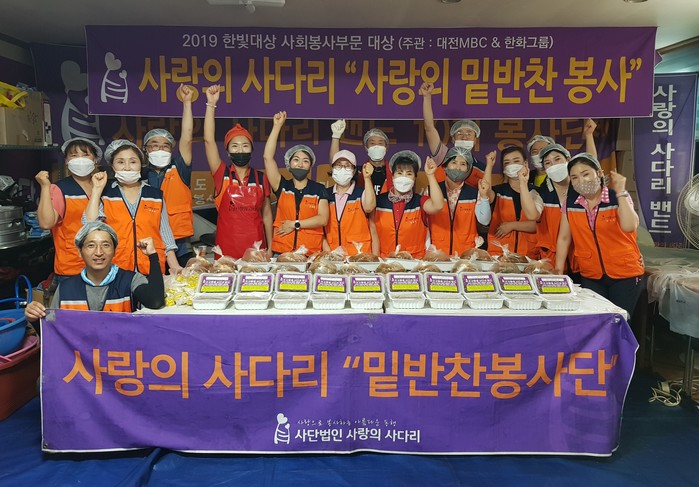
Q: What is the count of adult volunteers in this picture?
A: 15